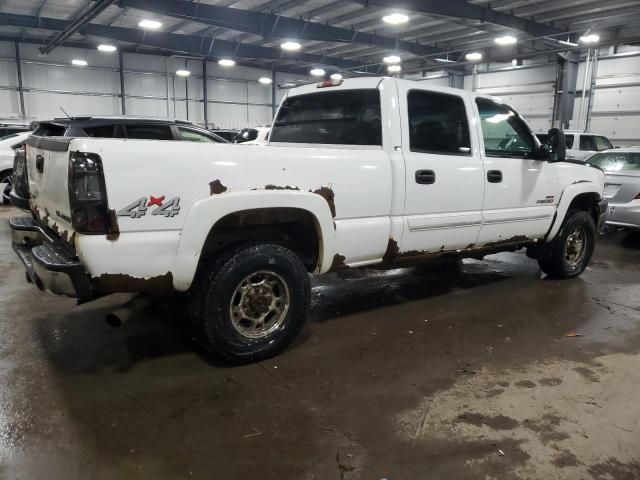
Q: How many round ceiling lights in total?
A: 15